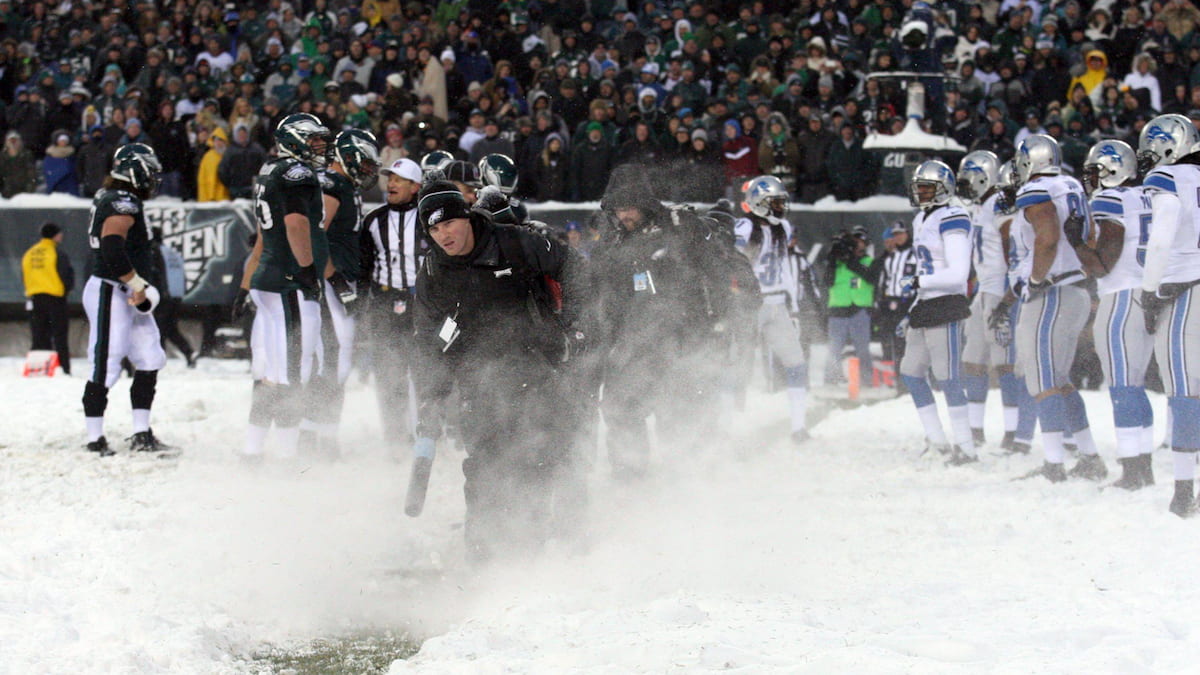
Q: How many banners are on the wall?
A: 1